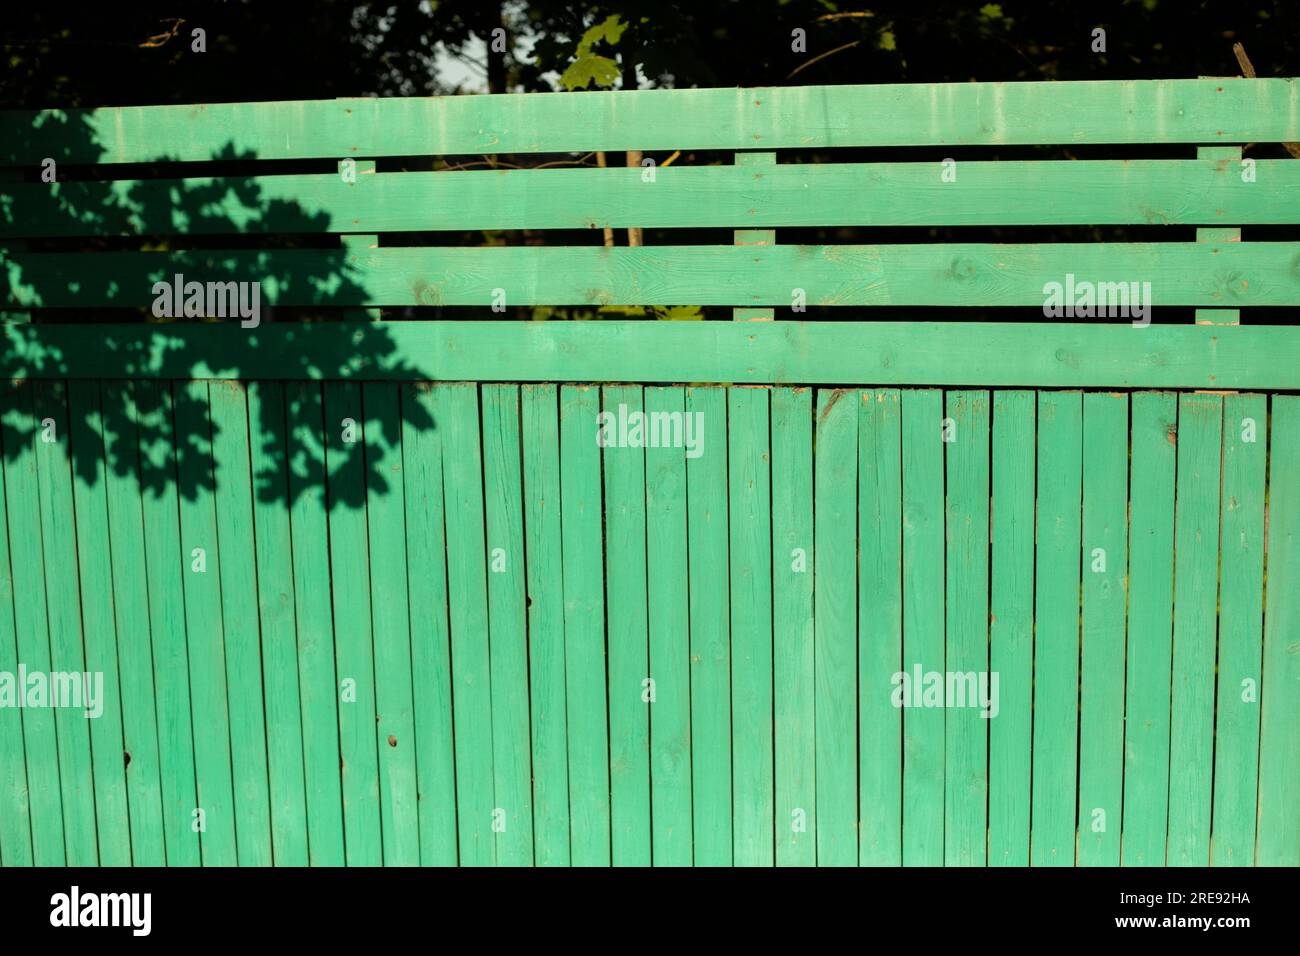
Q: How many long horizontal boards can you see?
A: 4